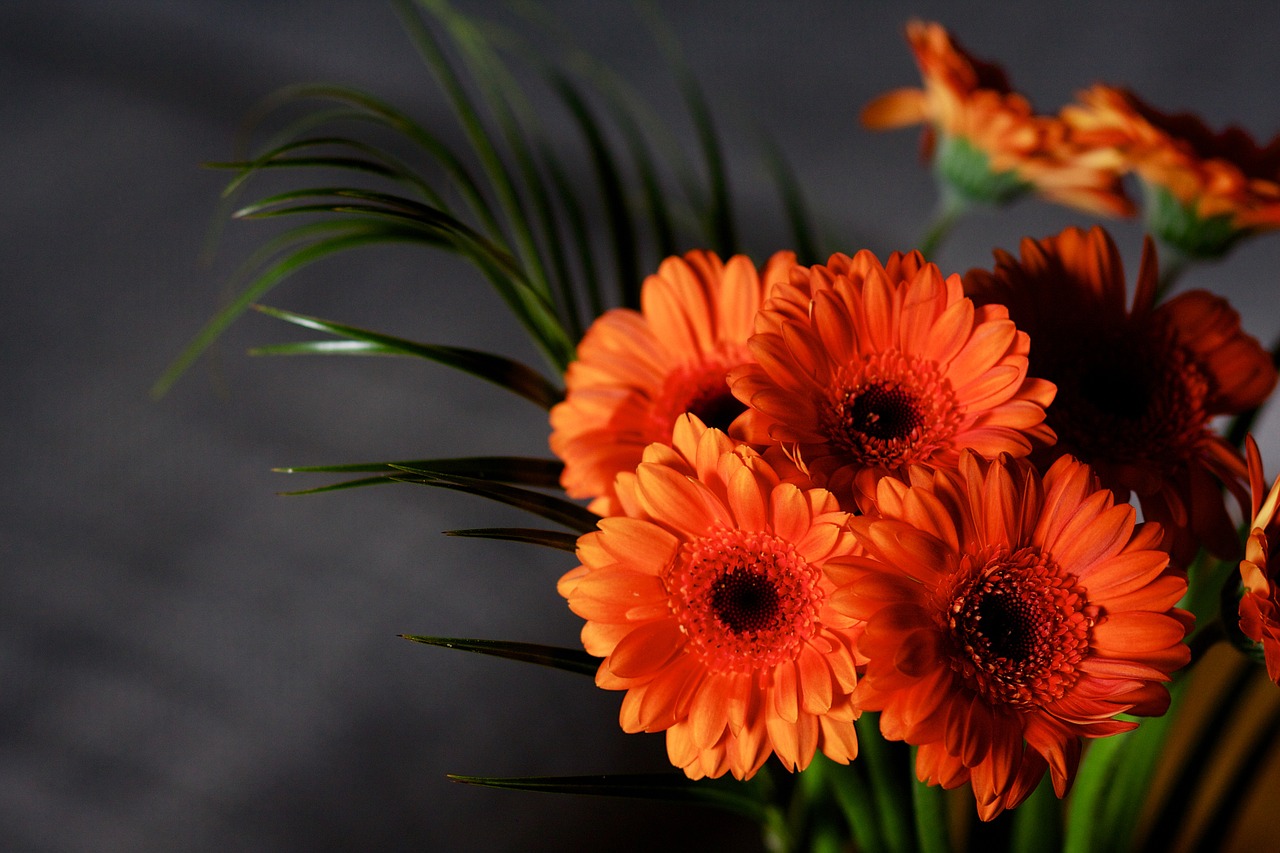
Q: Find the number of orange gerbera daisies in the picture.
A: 8